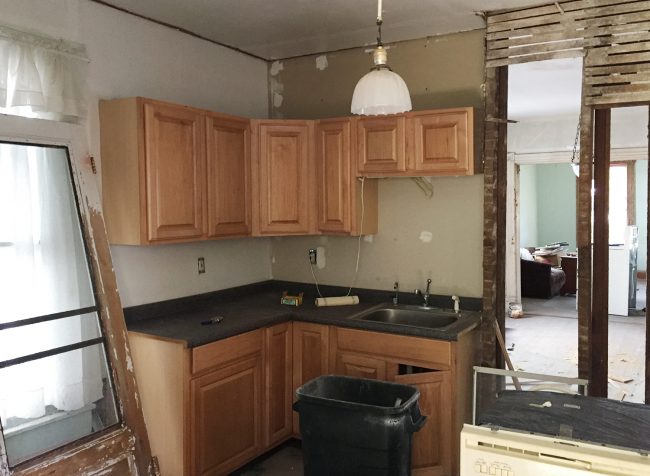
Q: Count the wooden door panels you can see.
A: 11